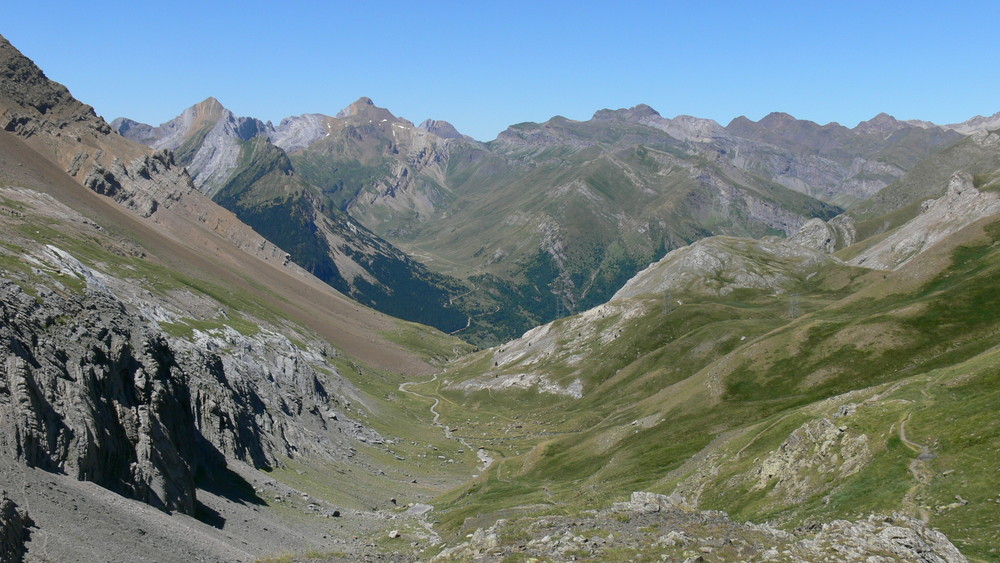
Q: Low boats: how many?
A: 0